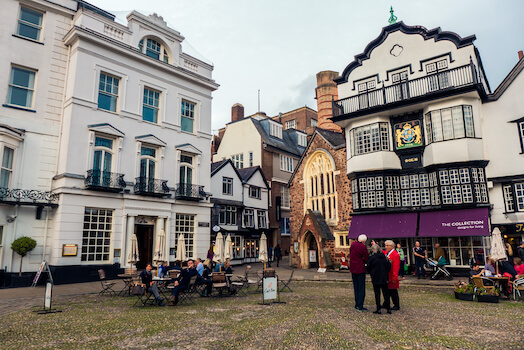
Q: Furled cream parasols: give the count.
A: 7